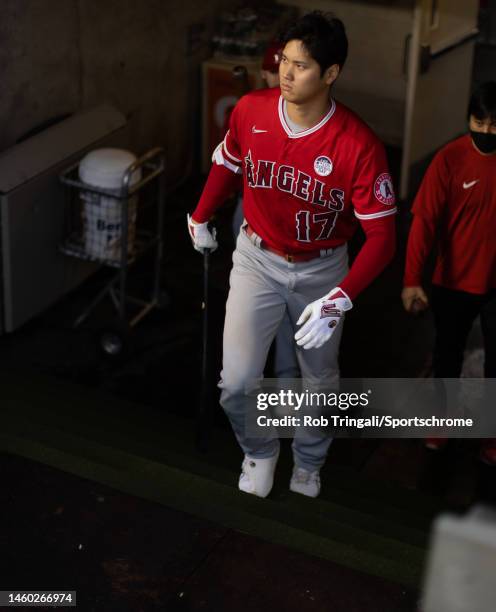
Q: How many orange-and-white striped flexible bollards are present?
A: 0